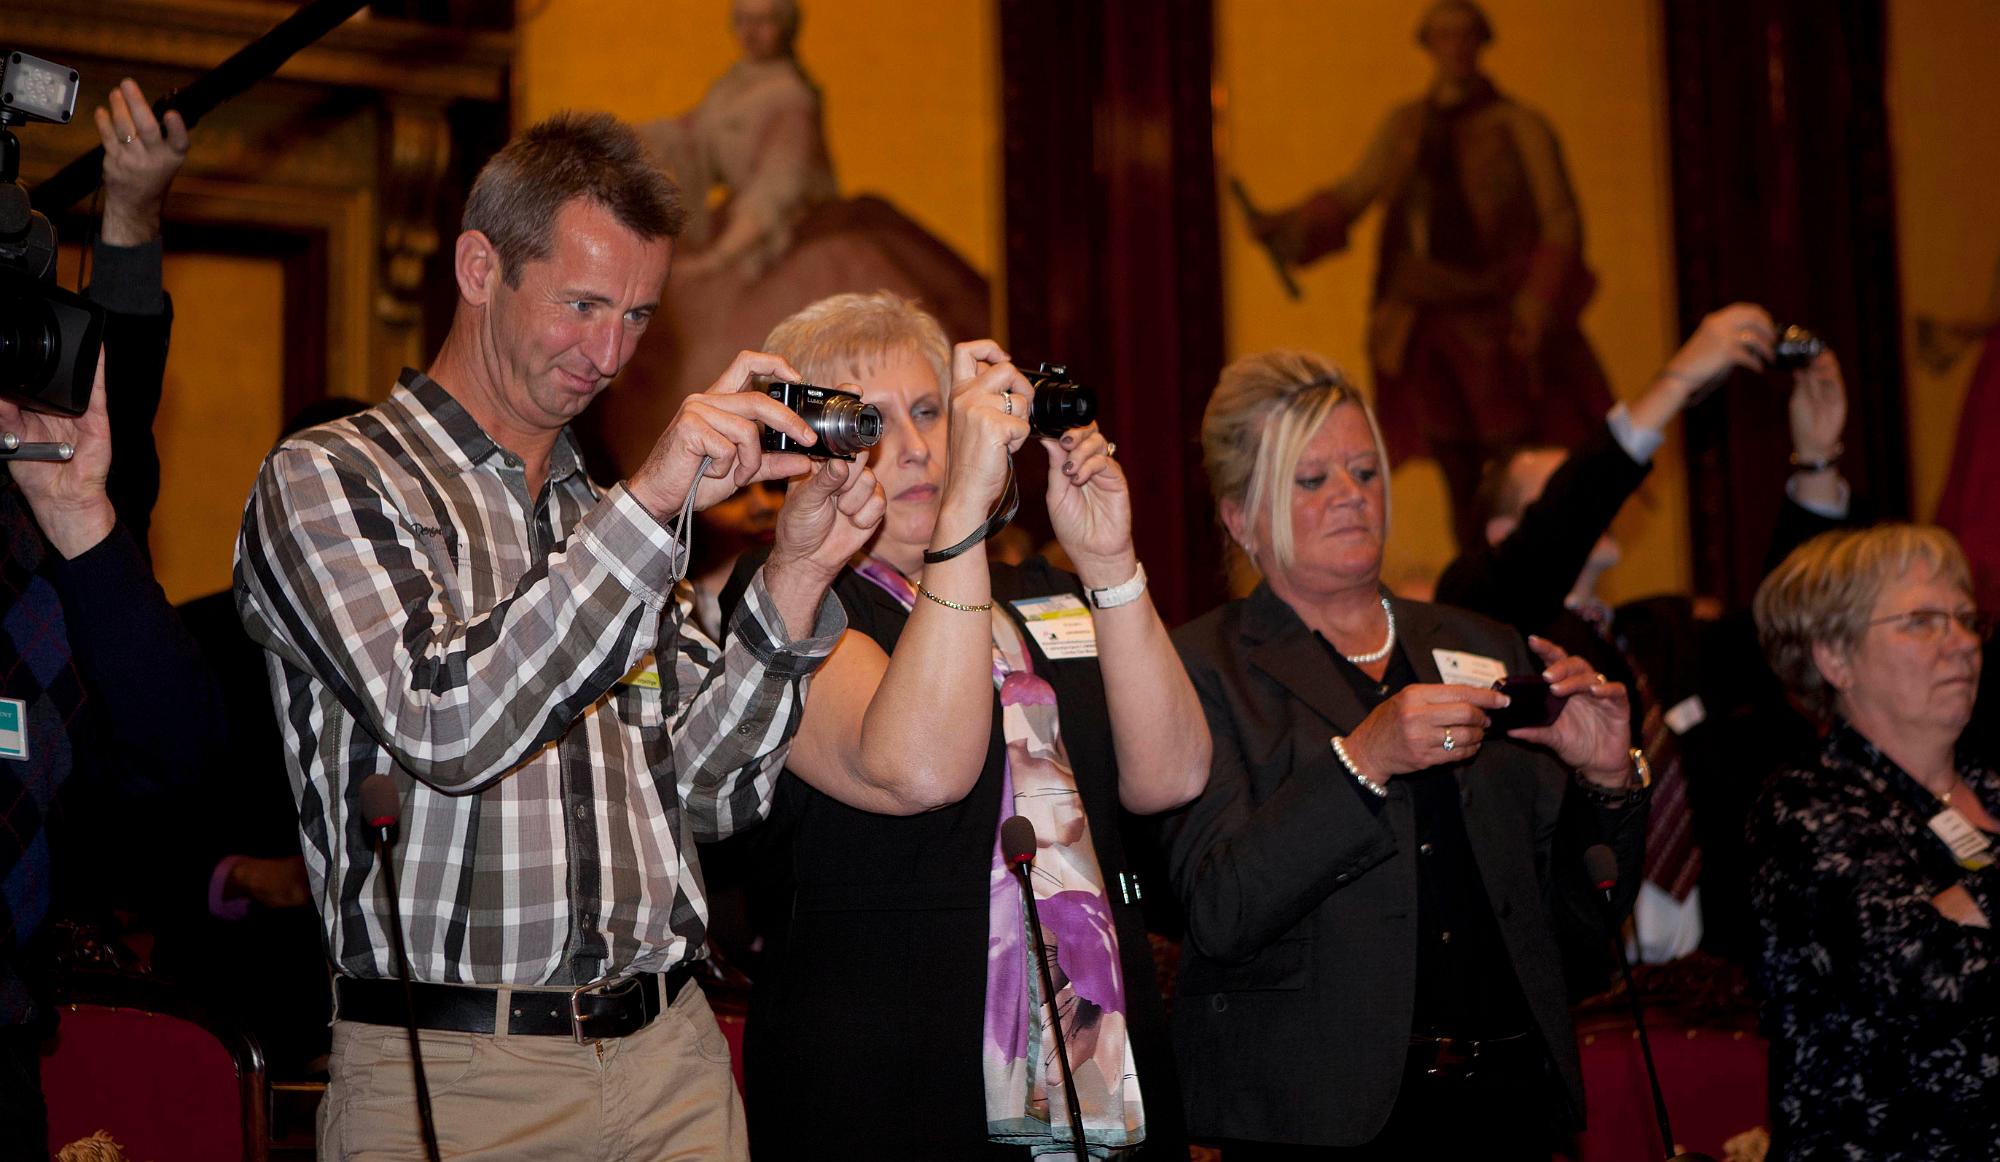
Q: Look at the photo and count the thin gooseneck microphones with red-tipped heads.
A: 3